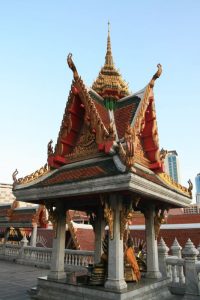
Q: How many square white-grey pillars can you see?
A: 4